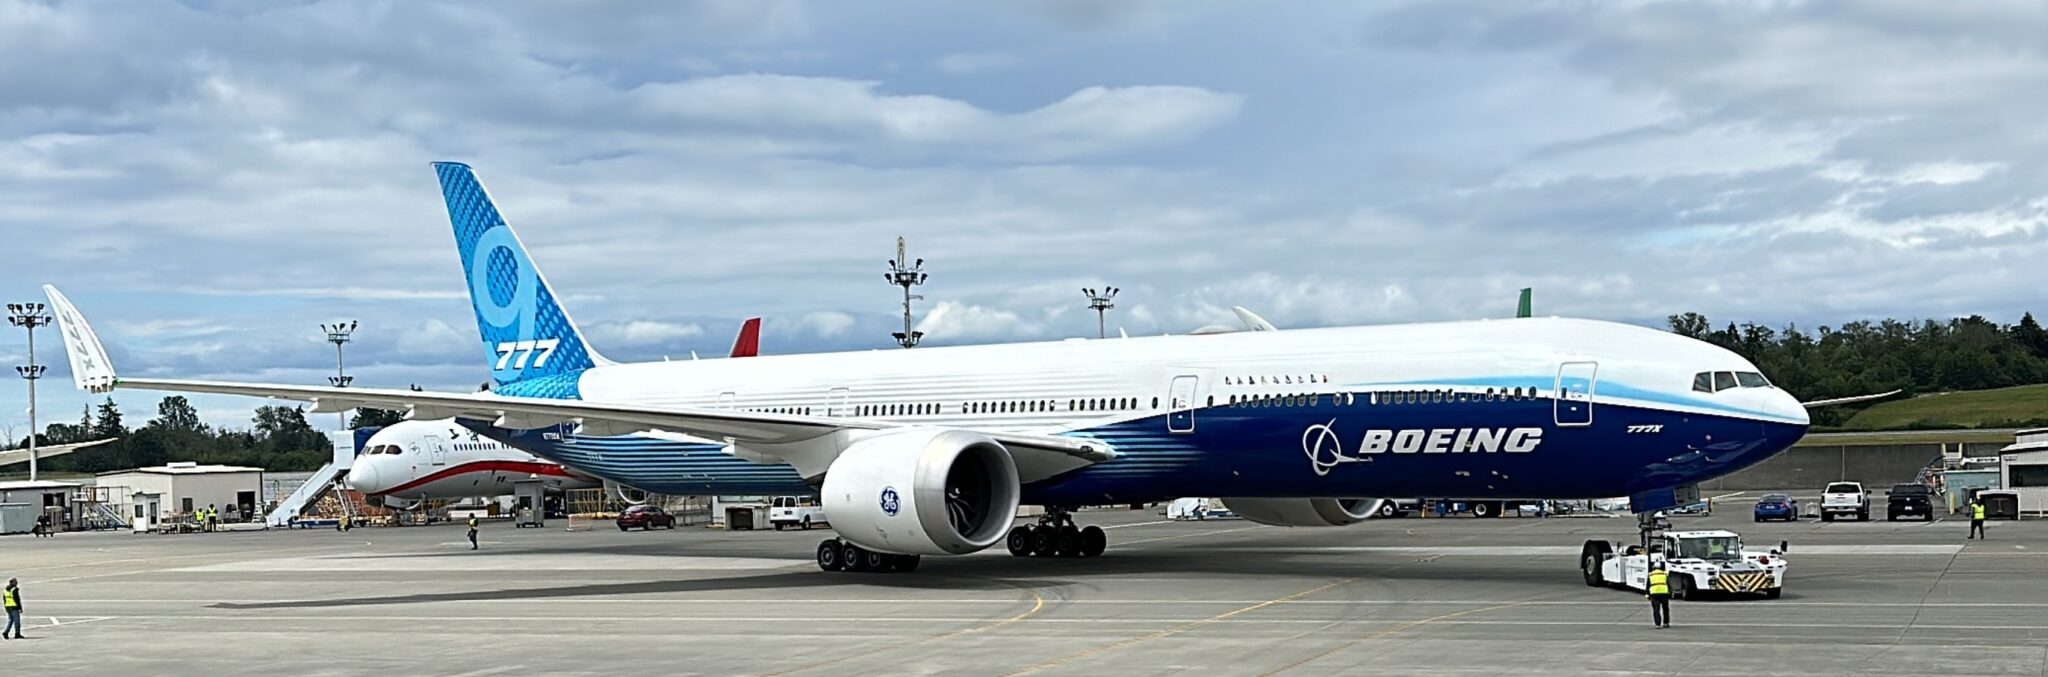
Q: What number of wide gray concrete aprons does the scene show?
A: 1